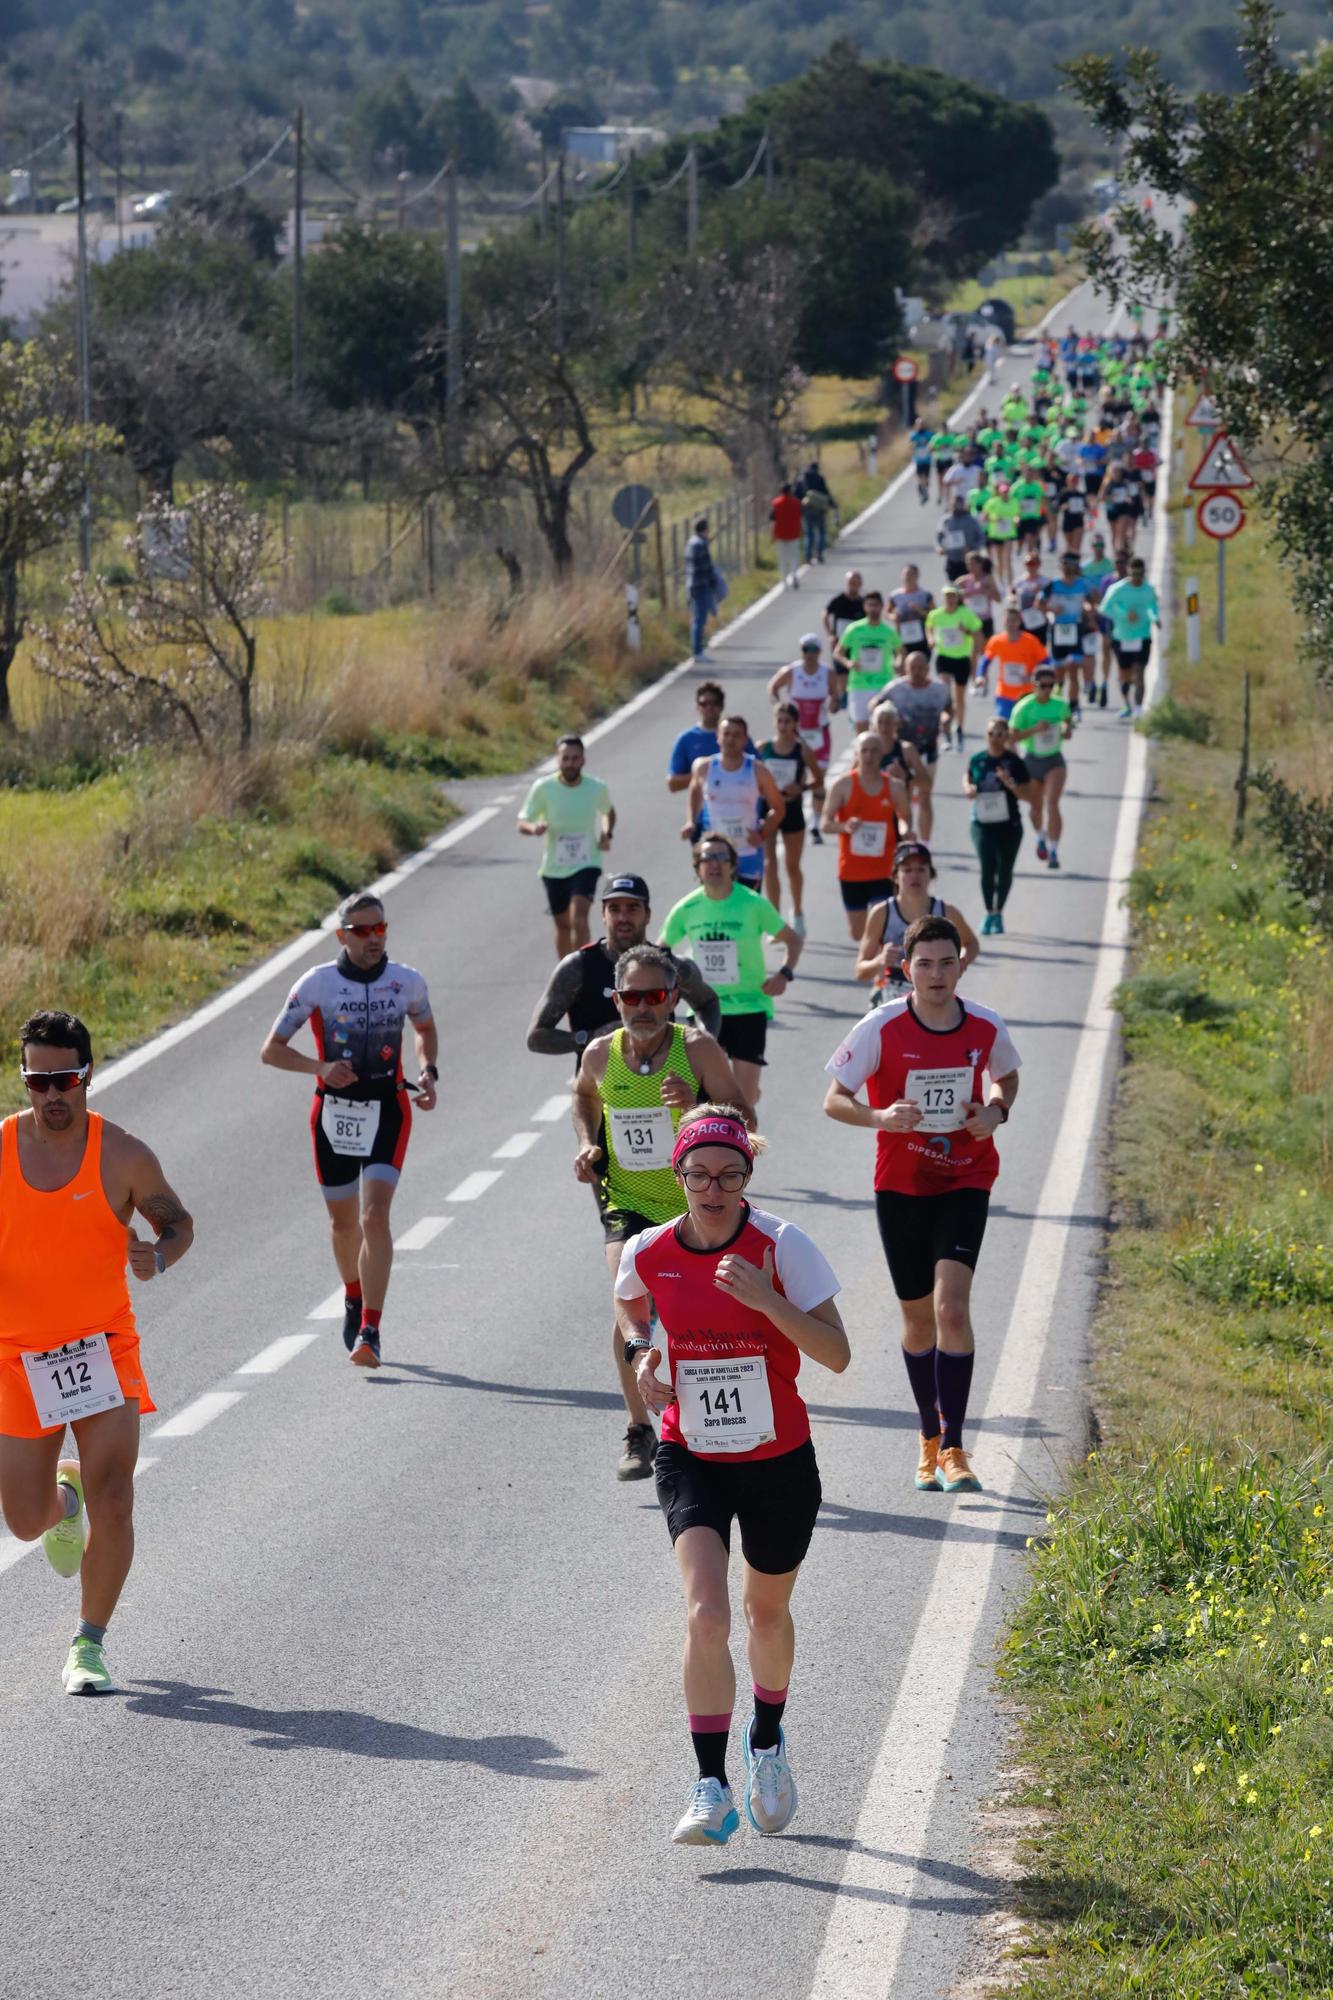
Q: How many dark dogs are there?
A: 0